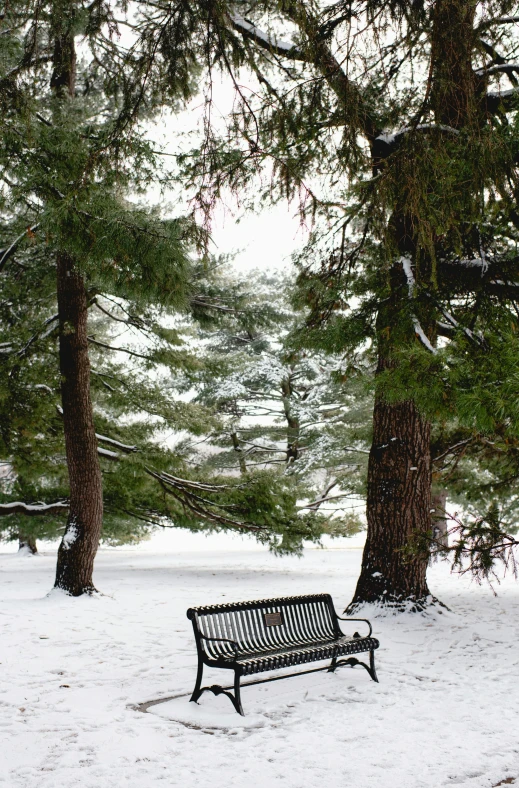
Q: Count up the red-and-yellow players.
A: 0